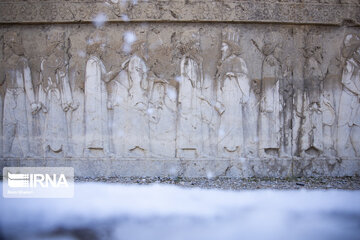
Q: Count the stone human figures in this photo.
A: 9